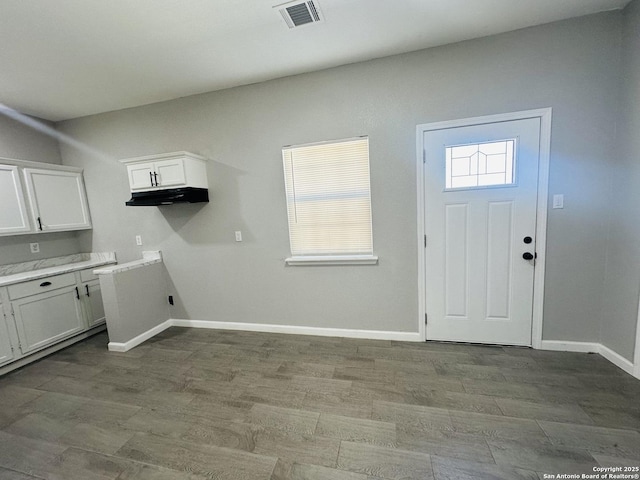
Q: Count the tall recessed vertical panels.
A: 2